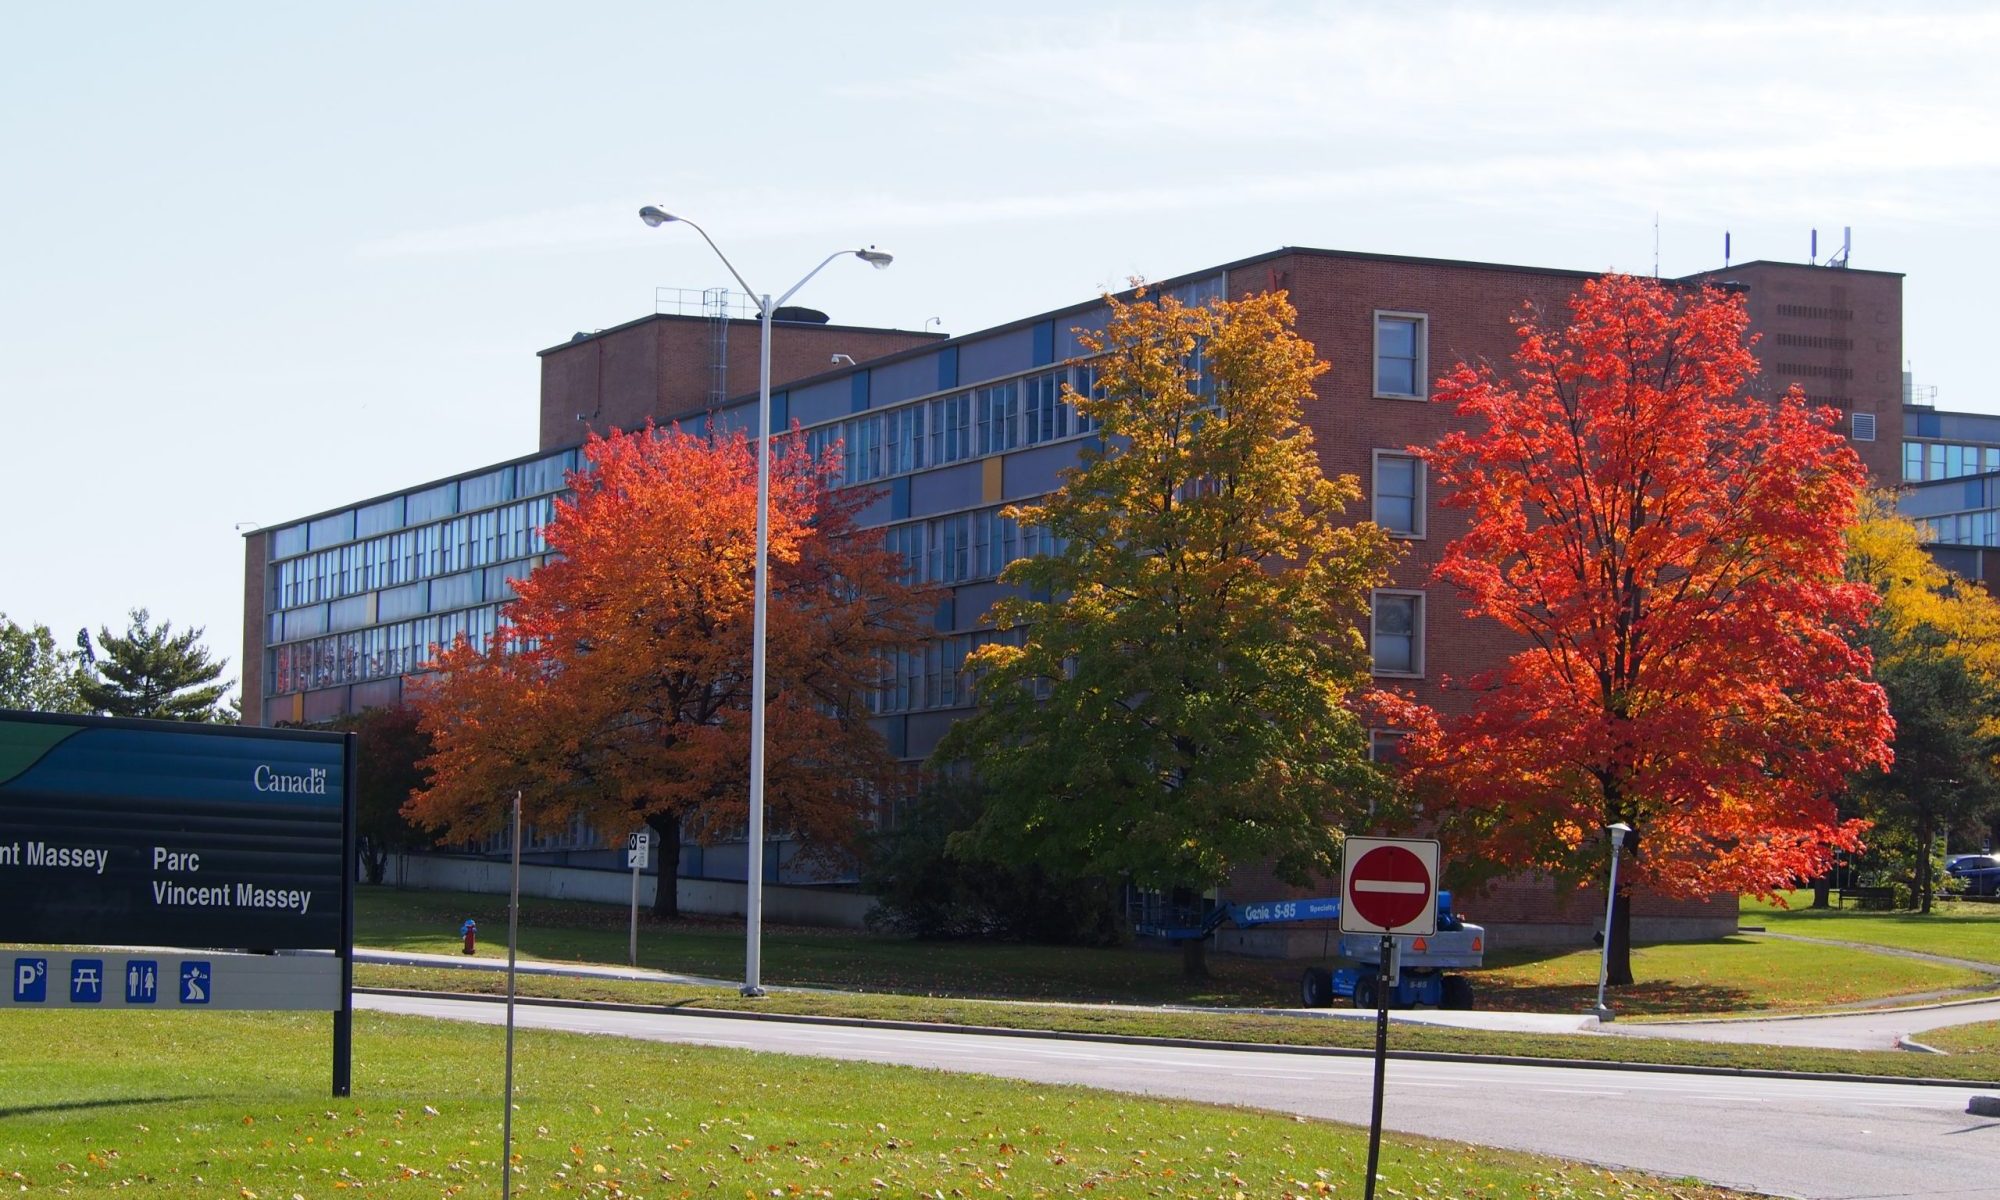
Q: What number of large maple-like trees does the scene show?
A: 3